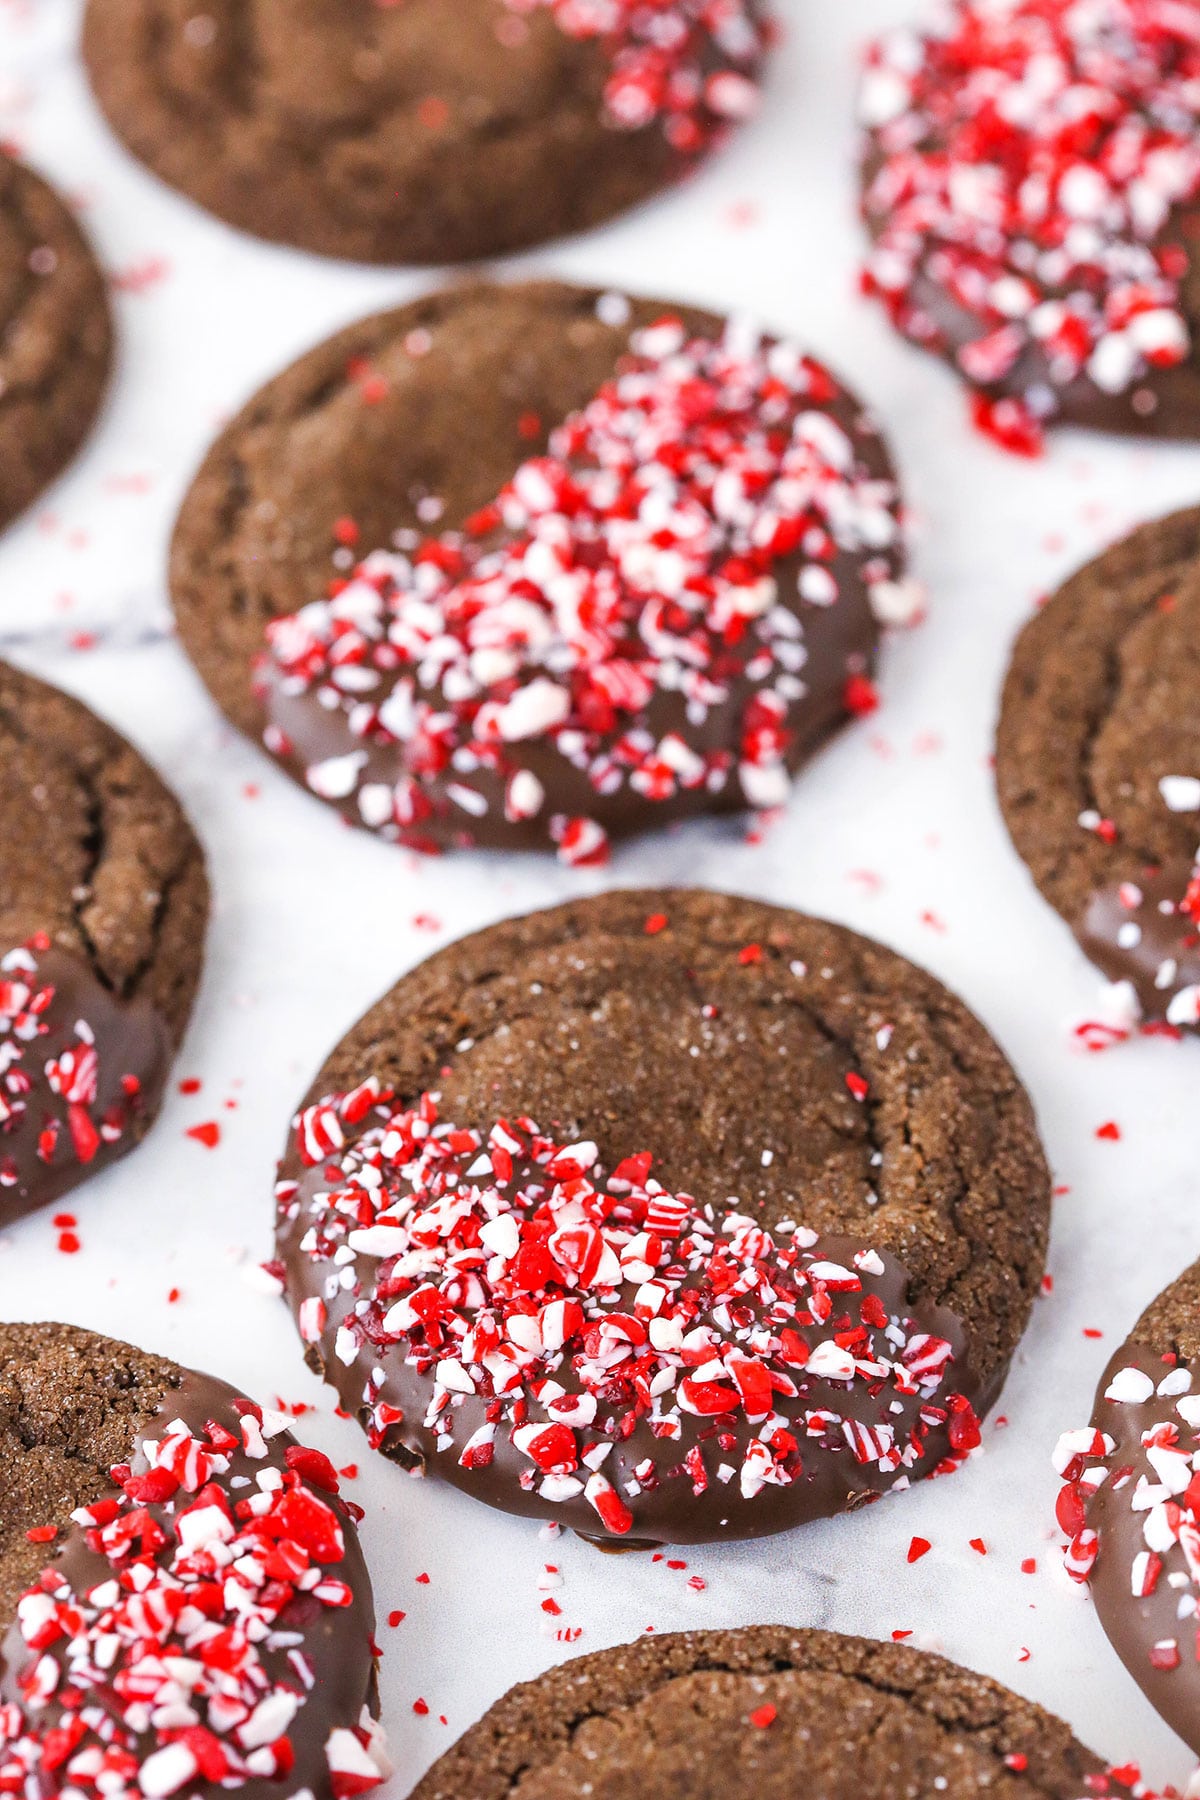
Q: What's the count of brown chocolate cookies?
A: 10